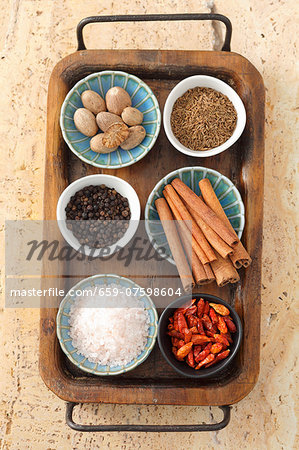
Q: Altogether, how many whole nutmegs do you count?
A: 7